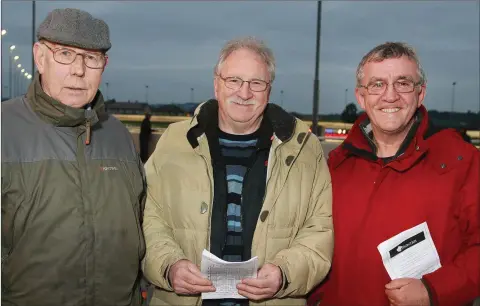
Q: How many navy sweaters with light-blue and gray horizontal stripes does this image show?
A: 1